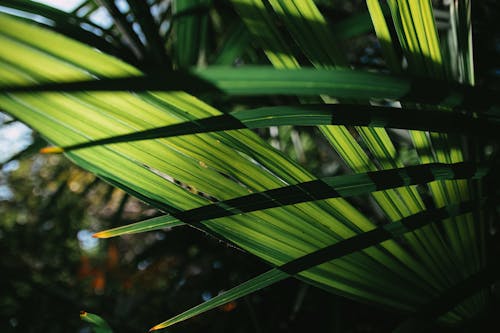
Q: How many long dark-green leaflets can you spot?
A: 4